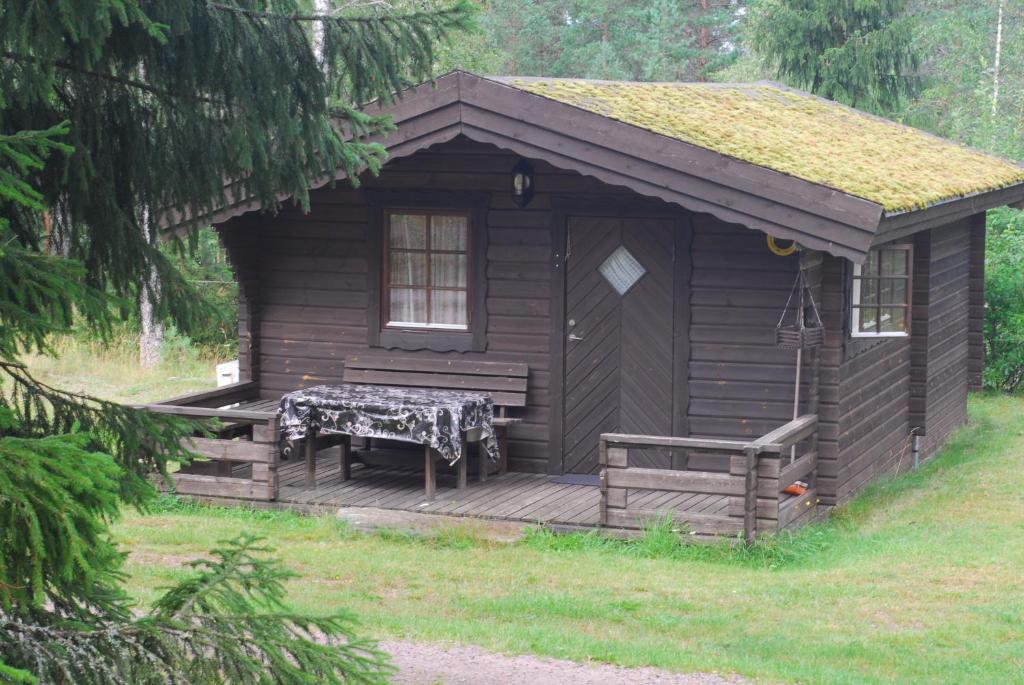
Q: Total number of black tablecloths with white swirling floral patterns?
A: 1